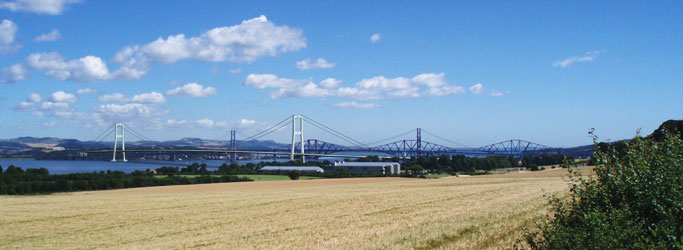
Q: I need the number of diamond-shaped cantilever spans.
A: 3